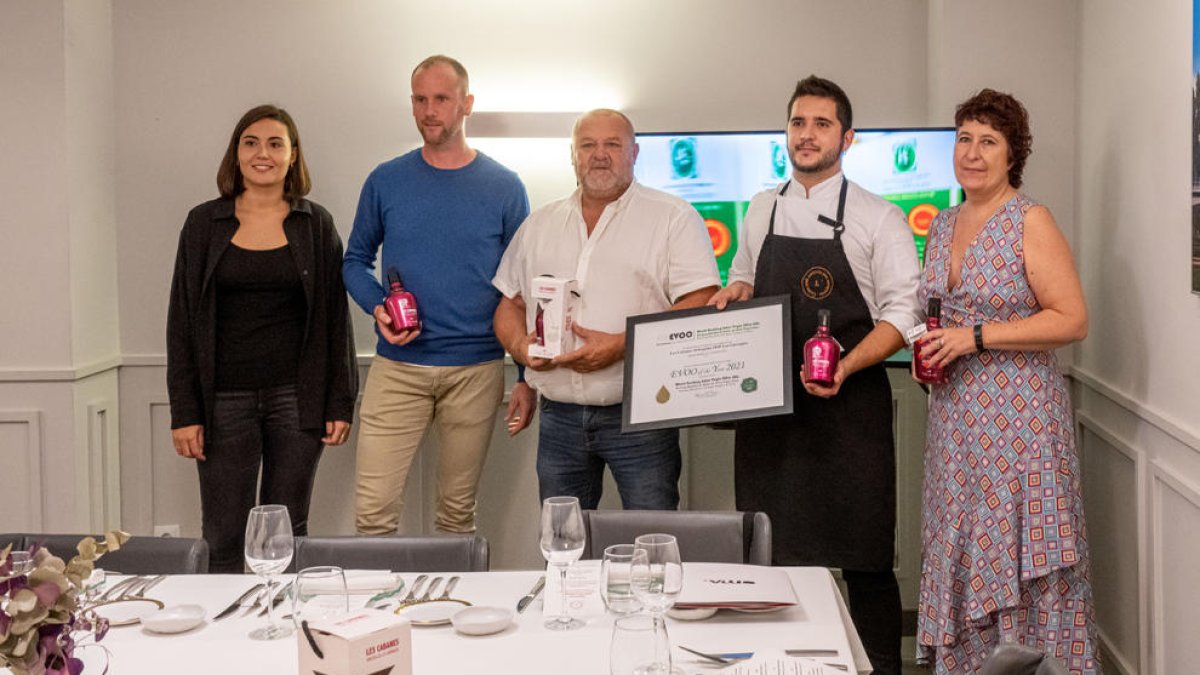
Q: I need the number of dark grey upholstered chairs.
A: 4